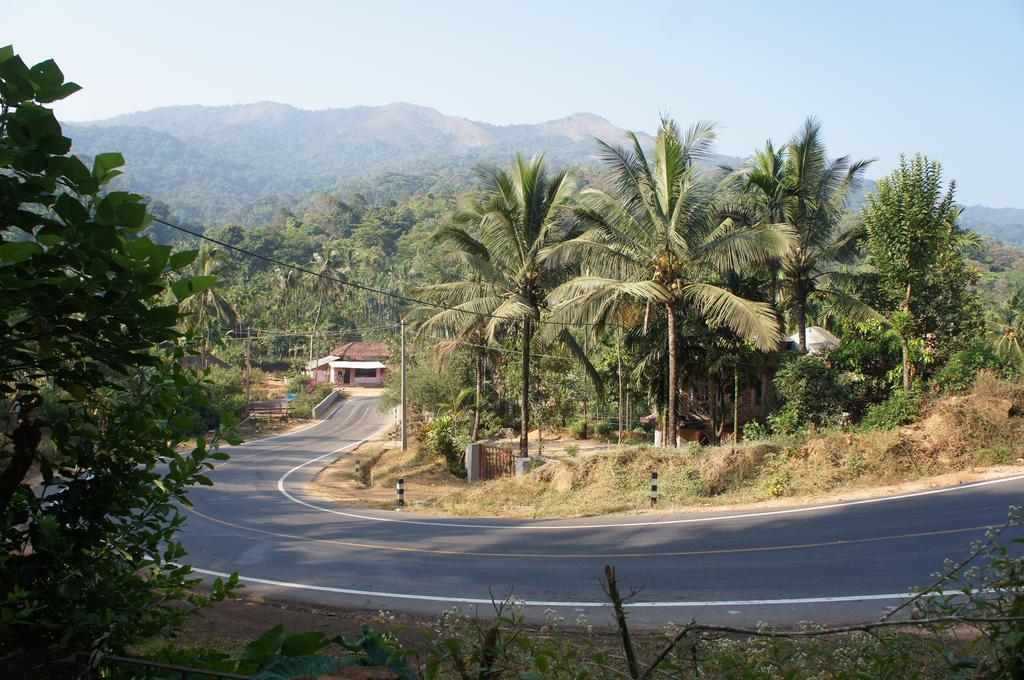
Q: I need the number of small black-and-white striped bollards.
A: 2